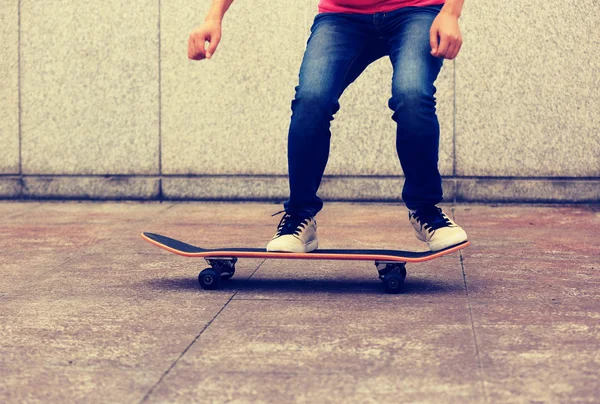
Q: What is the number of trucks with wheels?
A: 2